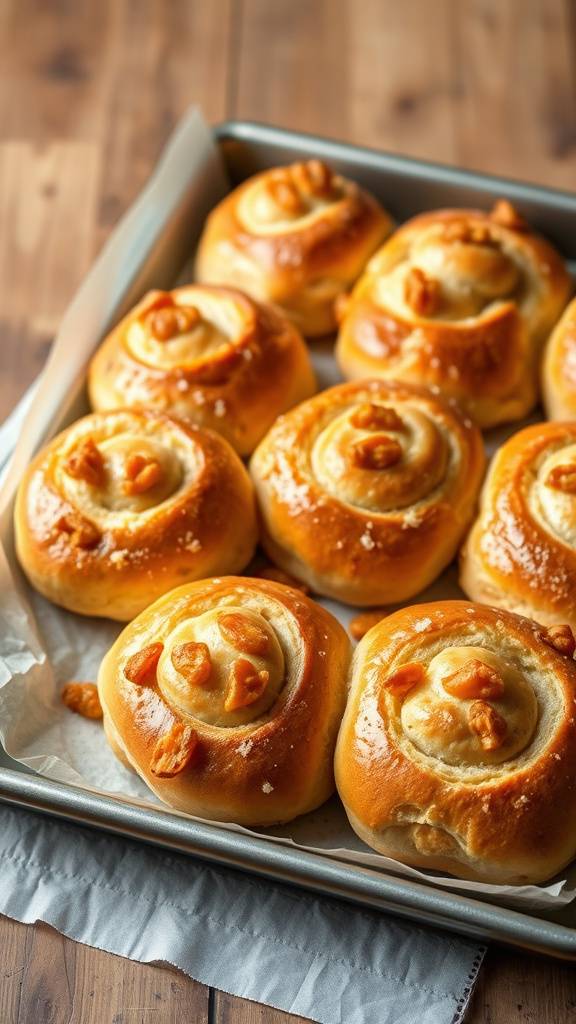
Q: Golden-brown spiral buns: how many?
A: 9